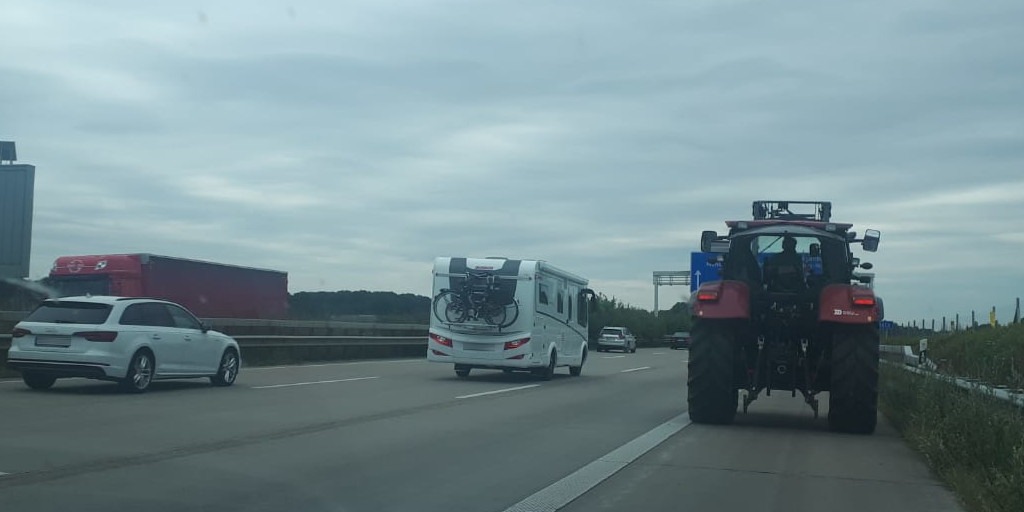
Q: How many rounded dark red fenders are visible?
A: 2